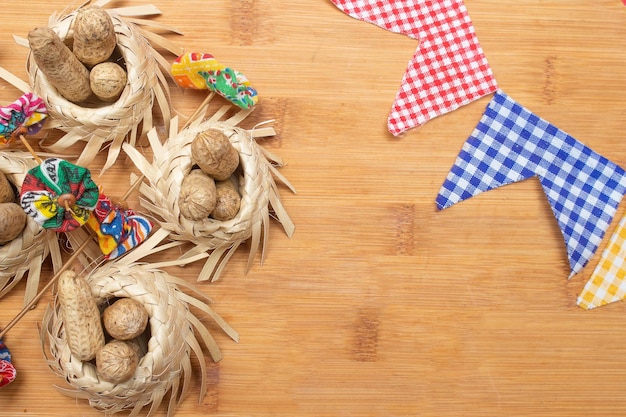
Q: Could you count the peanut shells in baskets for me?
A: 11